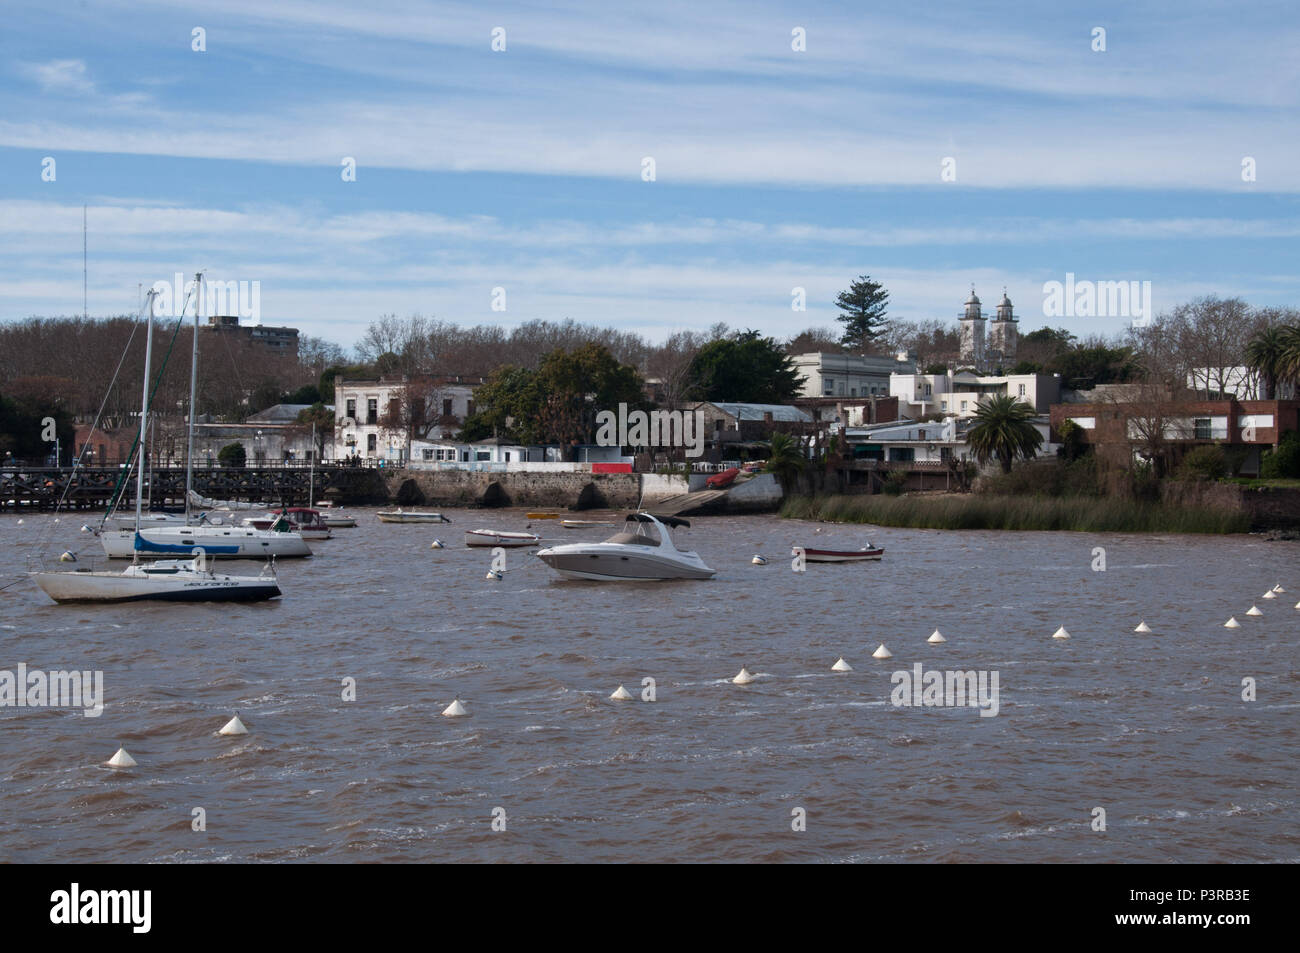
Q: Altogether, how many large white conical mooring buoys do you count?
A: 15